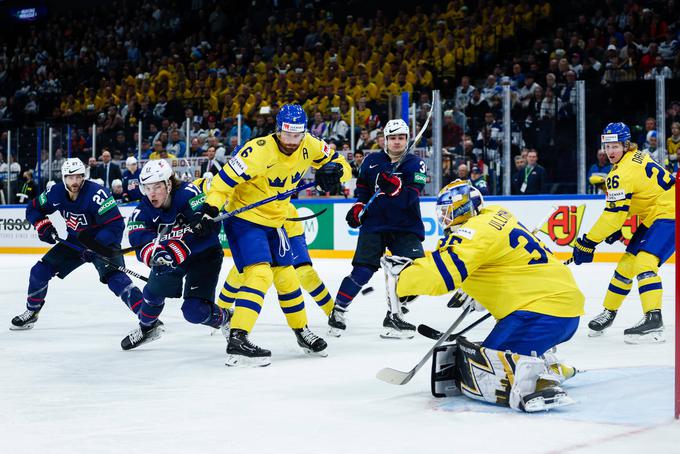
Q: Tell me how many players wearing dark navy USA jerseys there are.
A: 3